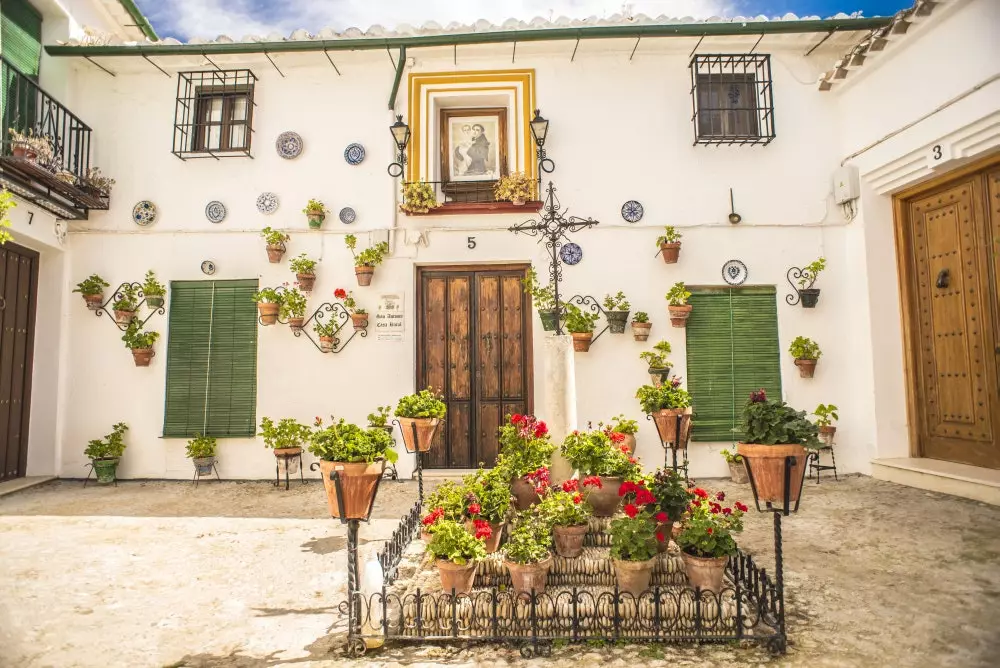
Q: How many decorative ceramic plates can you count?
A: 10